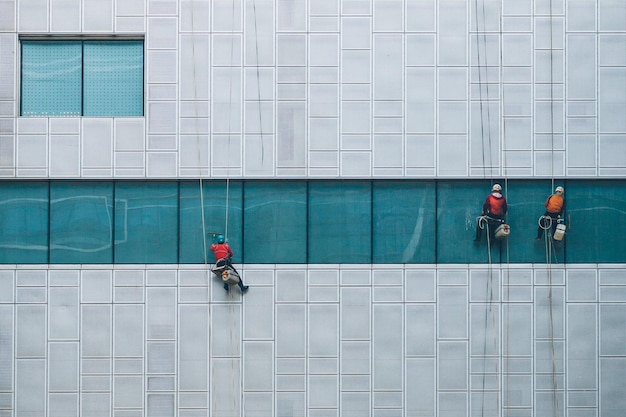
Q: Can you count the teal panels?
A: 12